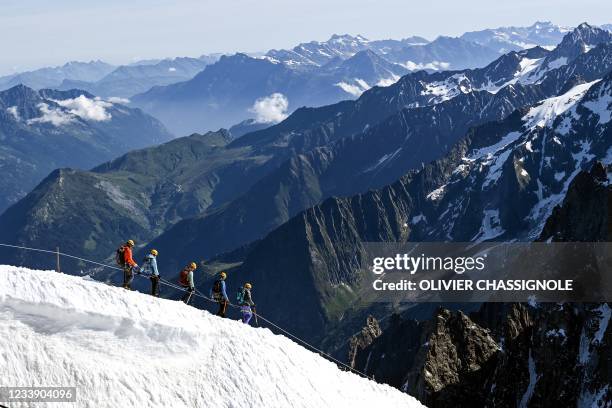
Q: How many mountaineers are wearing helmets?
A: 5